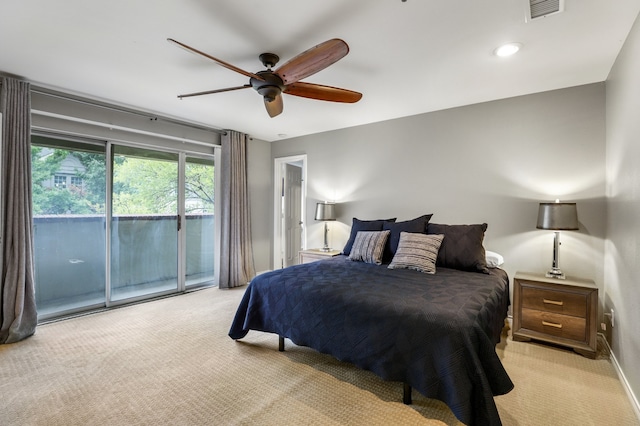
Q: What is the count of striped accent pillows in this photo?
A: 2